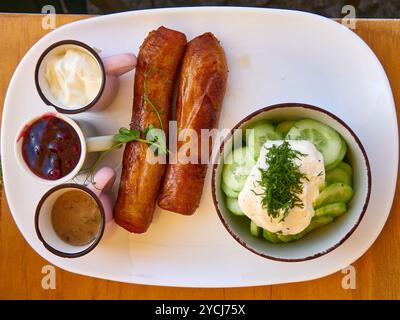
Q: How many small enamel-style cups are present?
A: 3